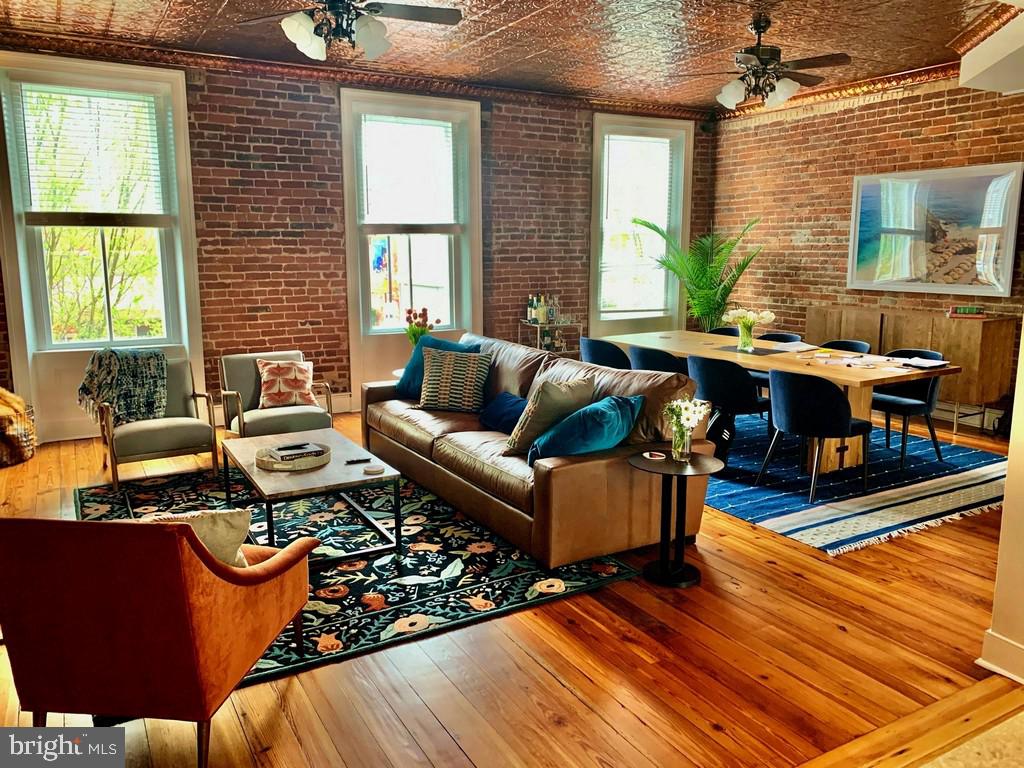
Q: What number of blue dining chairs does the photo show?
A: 8